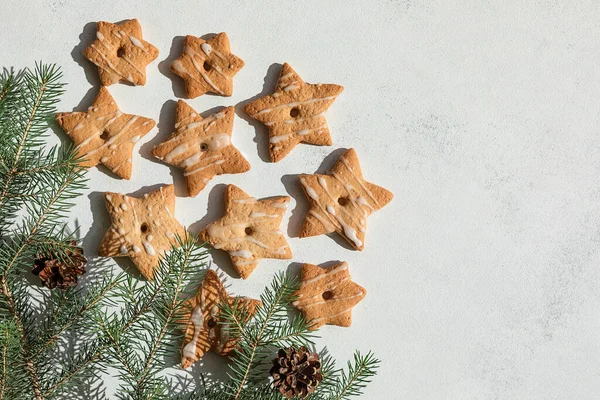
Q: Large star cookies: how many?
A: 7